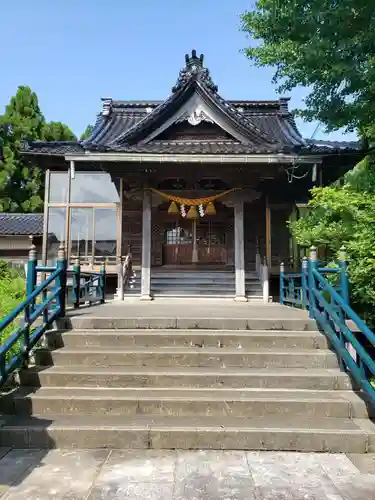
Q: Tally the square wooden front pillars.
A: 2